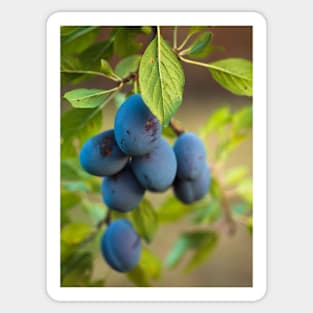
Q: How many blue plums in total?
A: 7